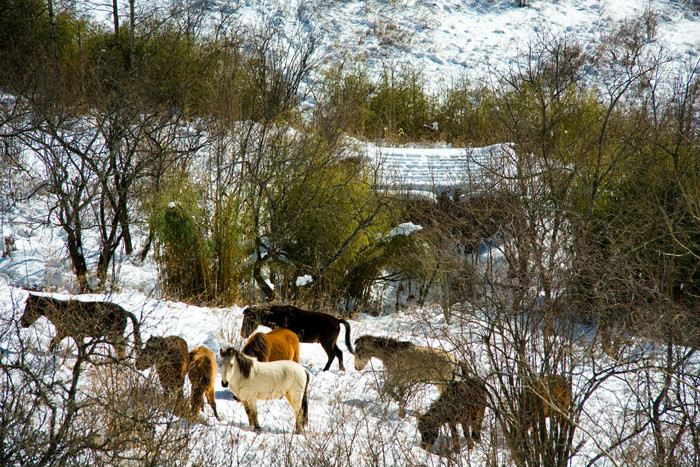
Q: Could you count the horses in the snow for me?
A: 9